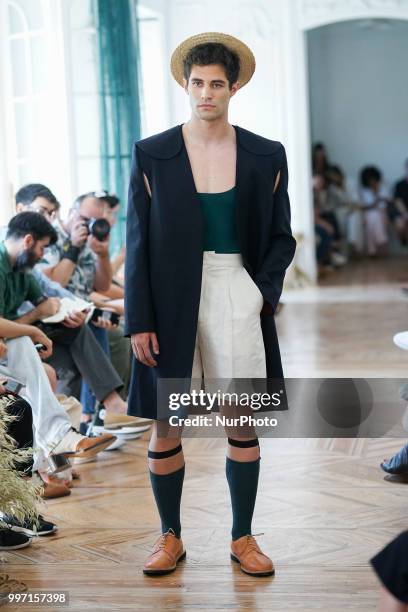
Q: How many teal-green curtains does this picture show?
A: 1